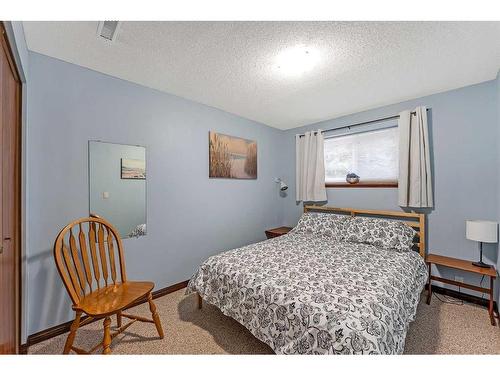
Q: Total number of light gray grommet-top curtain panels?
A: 2